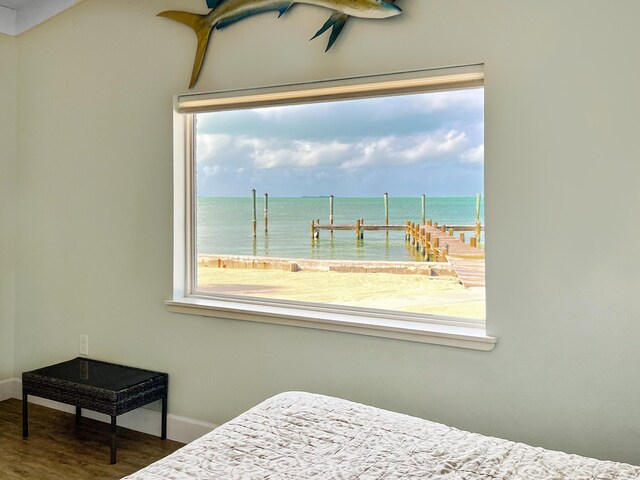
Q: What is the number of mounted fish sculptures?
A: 1